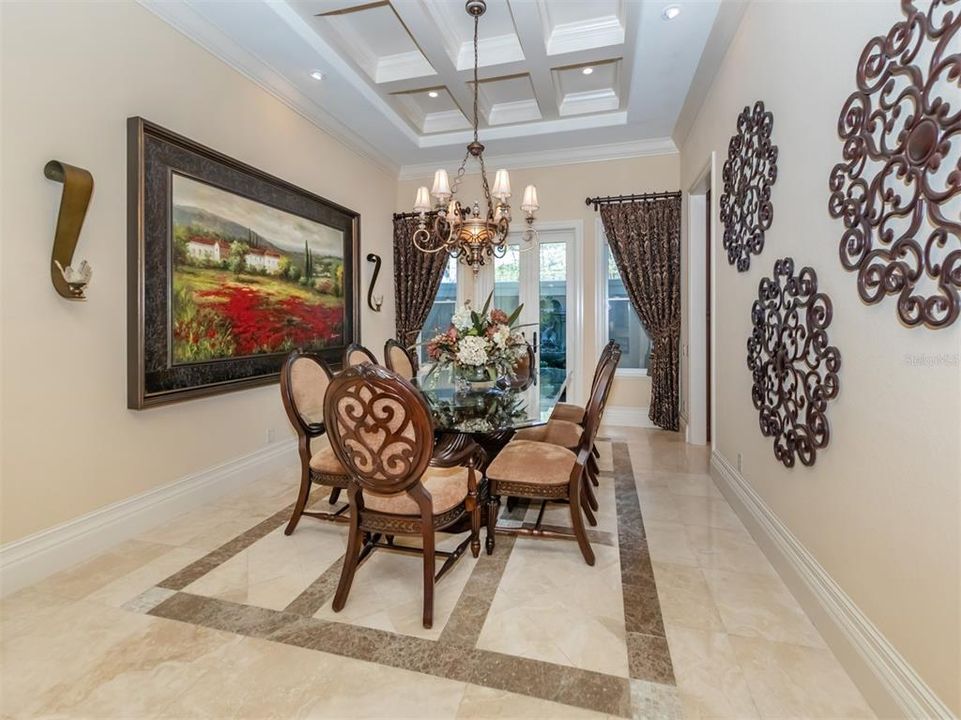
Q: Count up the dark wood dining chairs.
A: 8